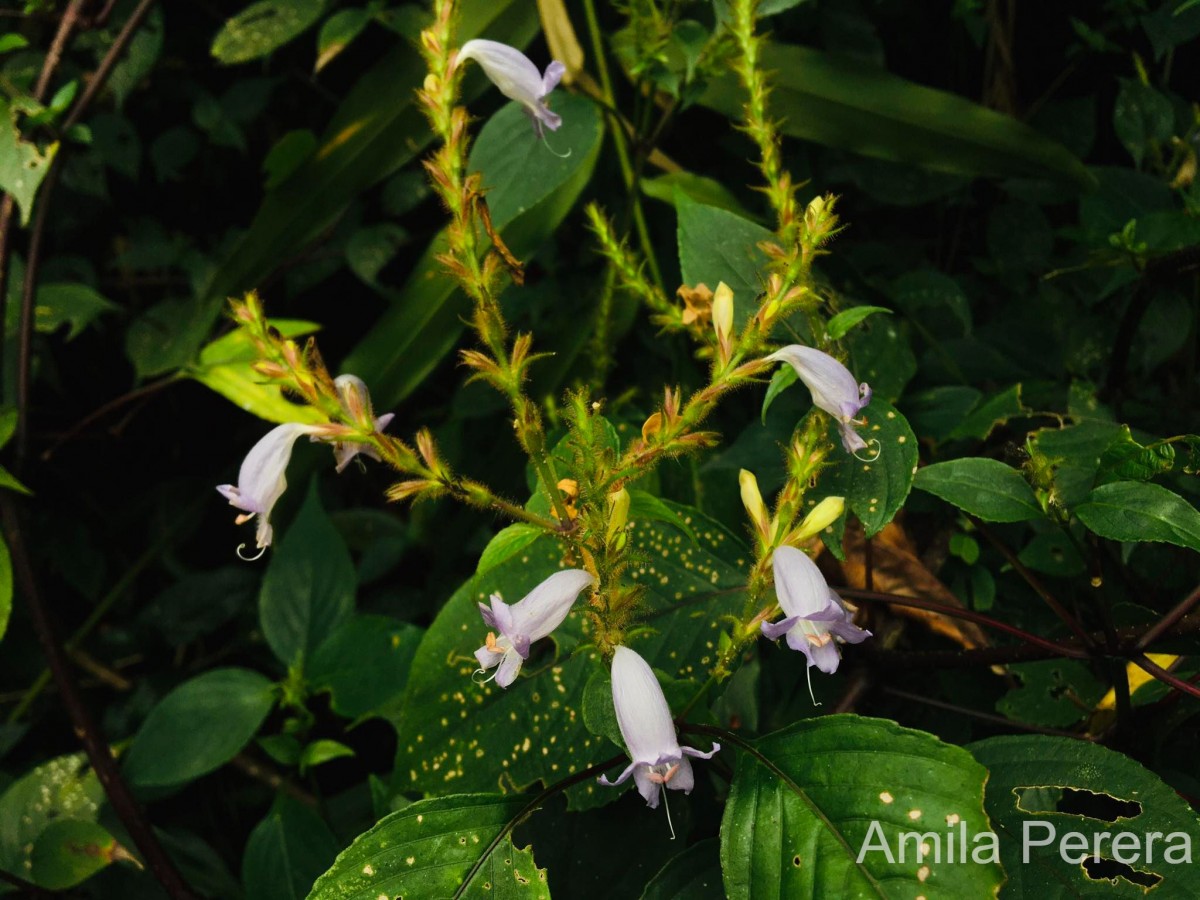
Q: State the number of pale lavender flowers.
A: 7